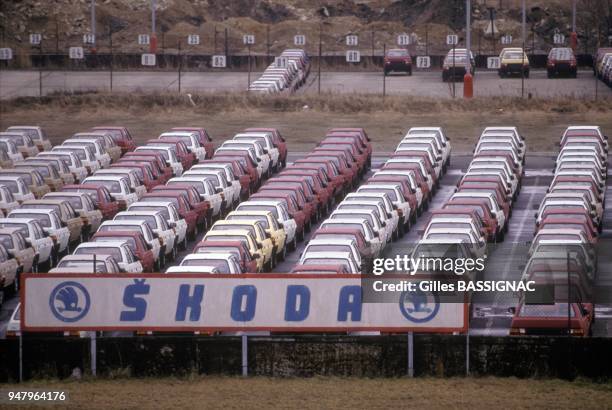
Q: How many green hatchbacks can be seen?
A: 0